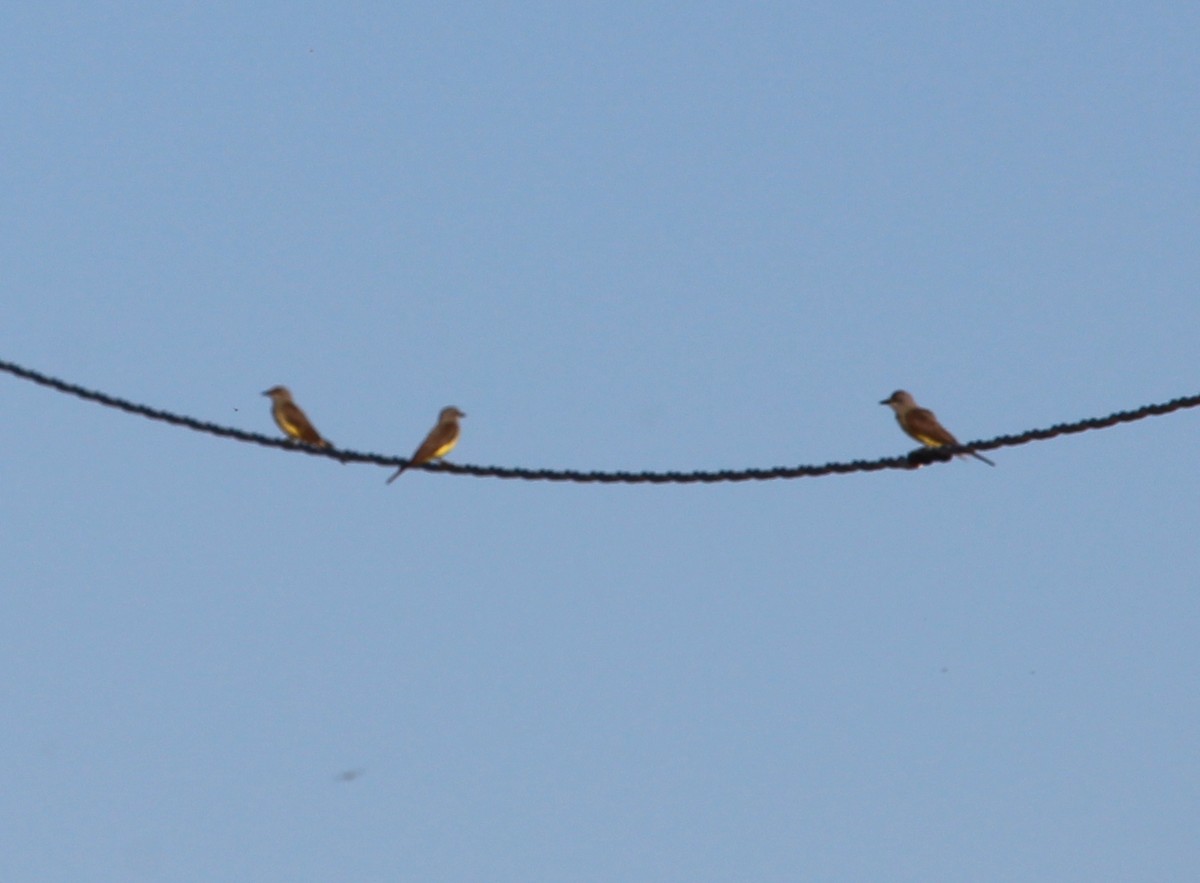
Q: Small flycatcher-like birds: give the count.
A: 3